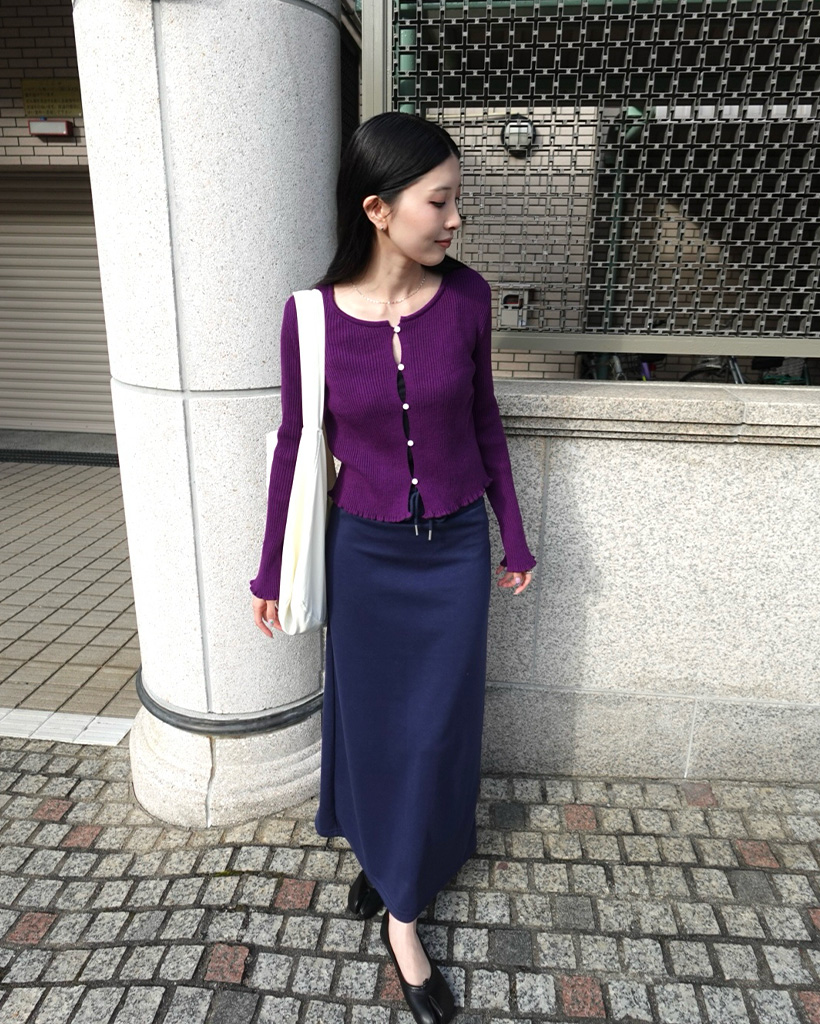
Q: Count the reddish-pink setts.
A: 12